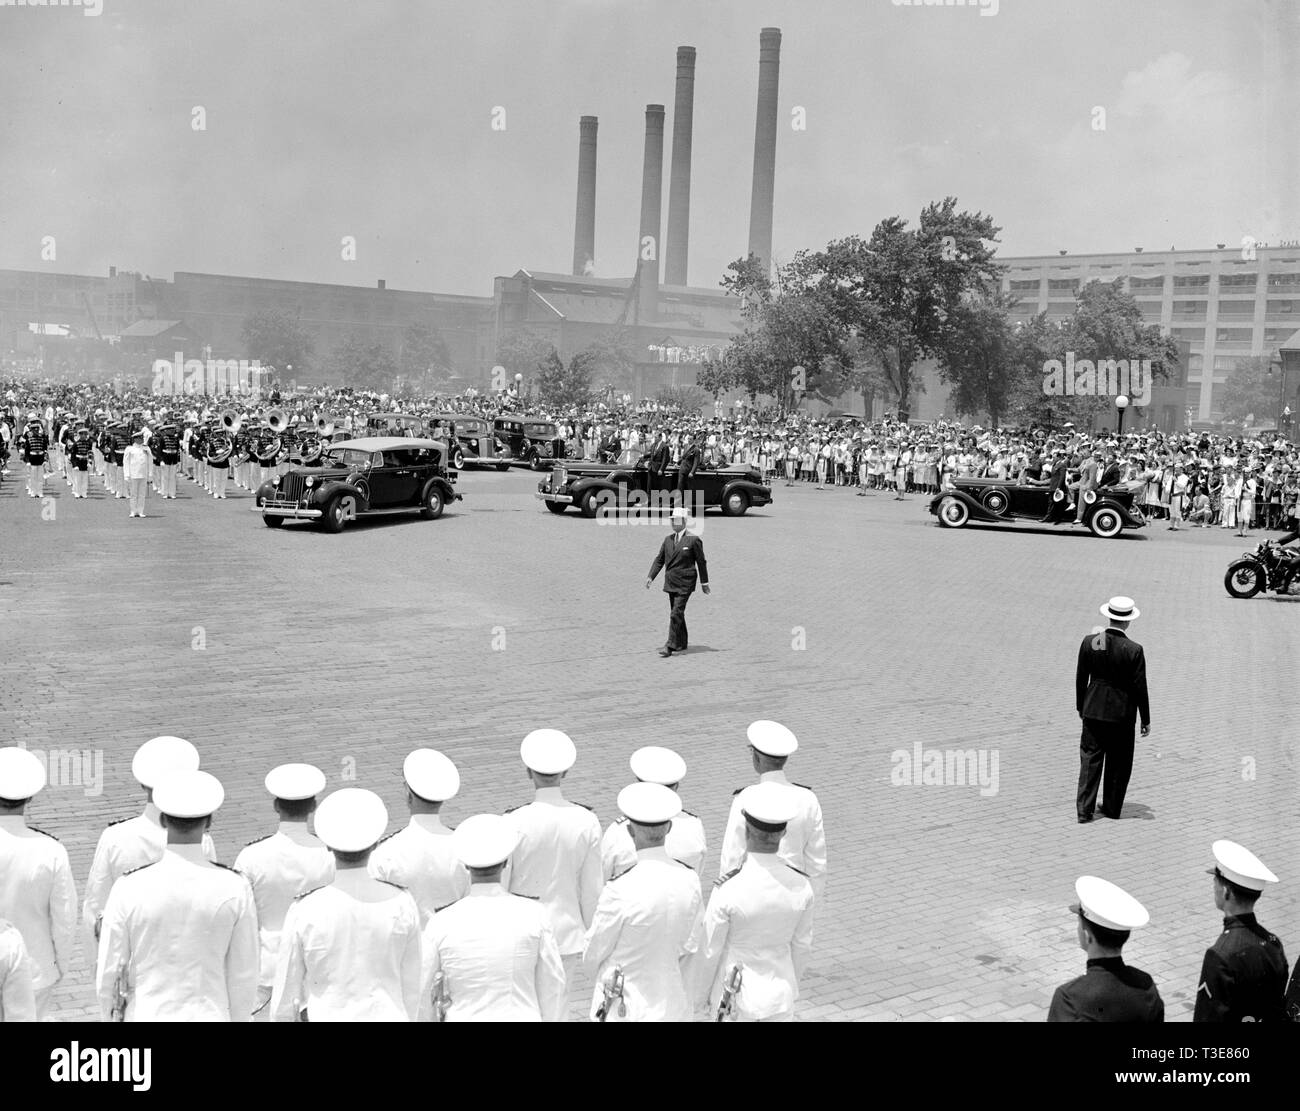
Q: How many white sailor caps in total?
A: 14